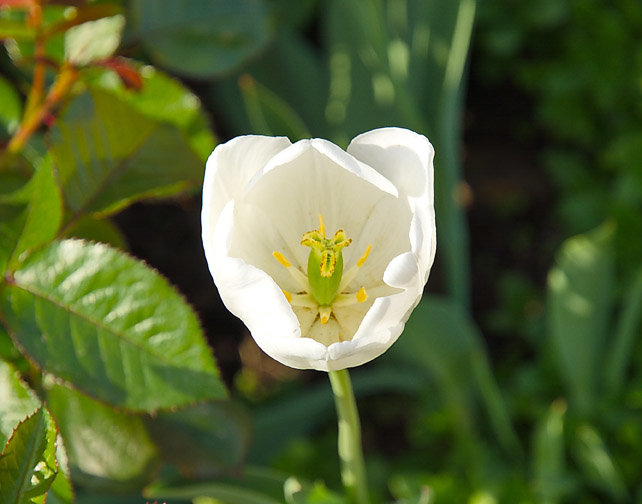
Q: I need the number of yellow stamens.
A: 6